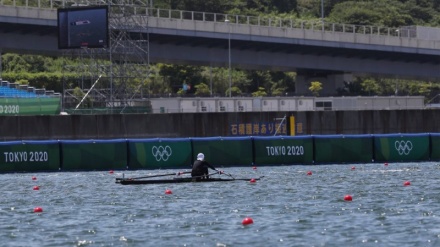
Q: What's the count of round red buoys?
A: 13